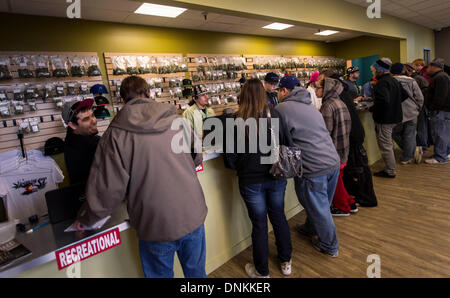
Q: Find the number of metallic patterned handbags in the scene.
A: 1